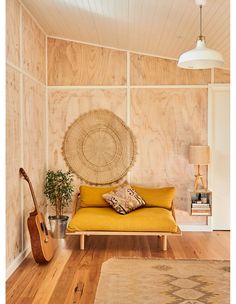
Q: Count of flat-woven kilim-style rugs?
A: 1